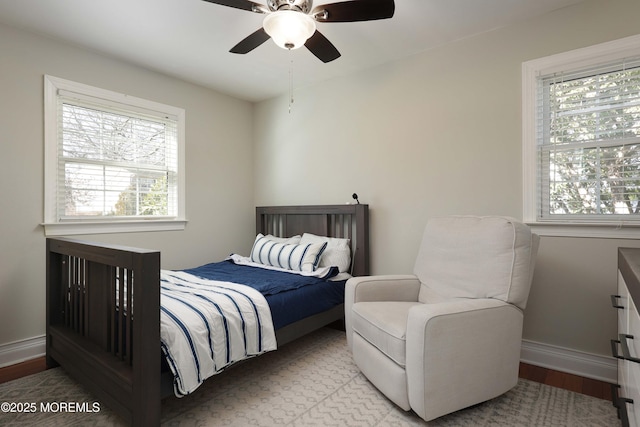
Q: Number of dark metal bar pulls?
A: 5